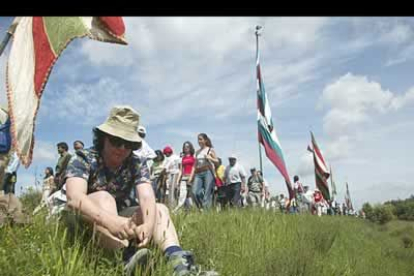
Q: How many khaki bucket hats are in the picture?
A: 1